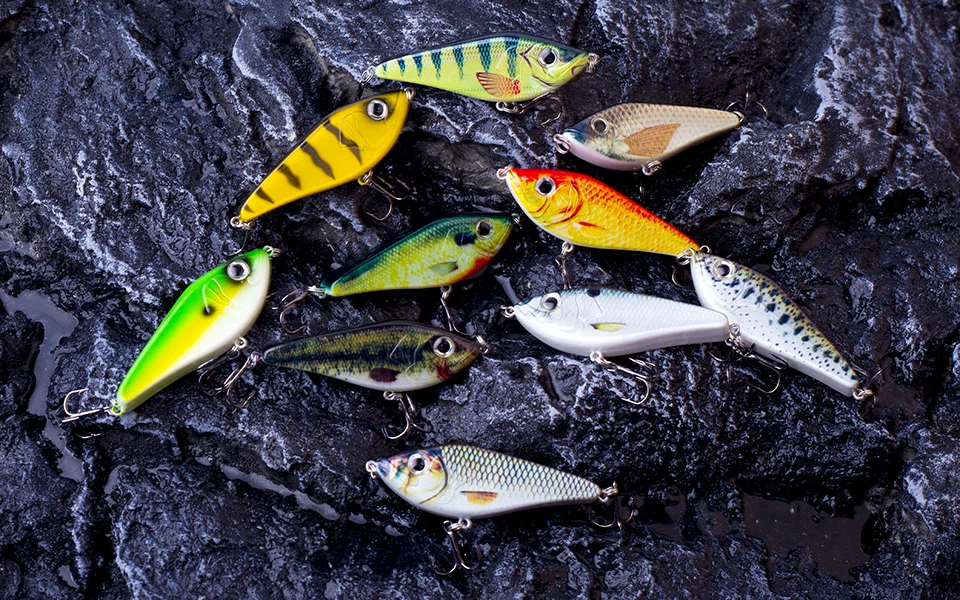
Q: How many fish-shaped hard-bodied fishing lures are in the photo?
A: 10